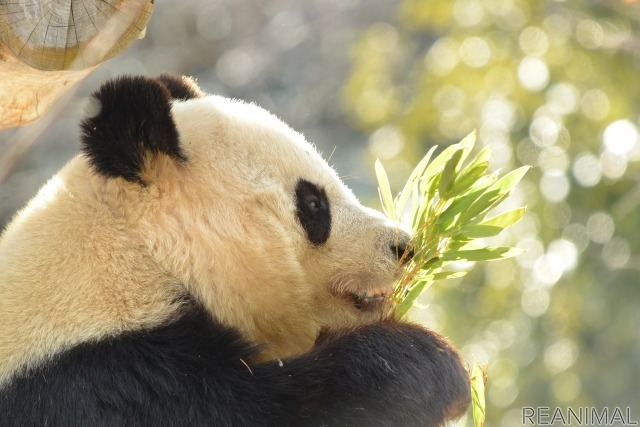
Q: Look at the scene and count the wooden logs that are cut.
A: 1